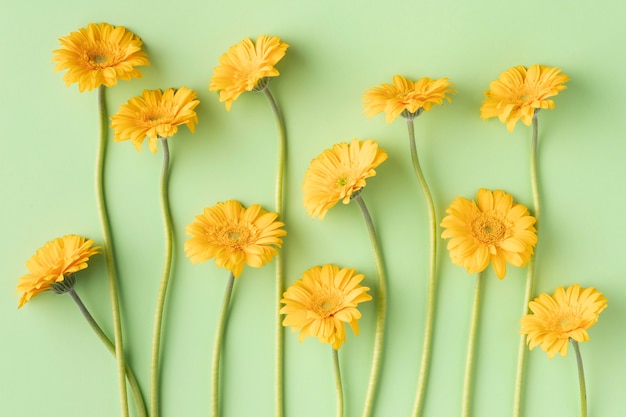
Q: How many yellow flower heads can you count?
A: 11